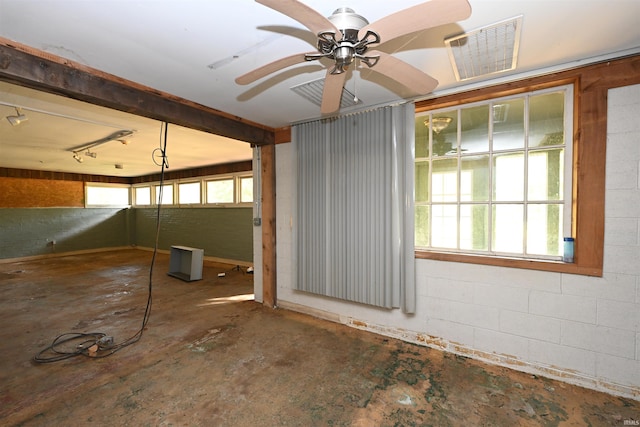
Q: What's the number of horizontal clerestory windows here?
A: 6